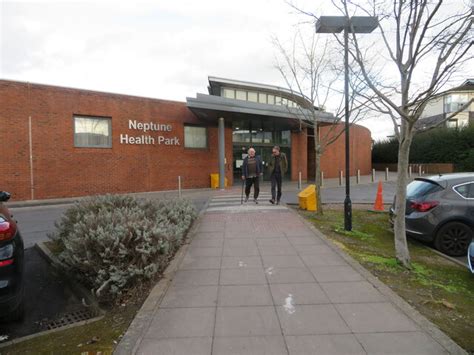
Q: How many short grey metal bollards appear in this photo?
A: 9